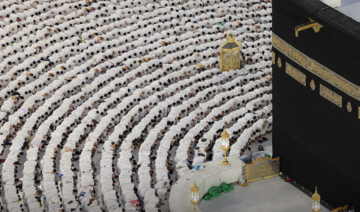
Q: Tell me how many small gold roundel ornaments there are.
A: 3